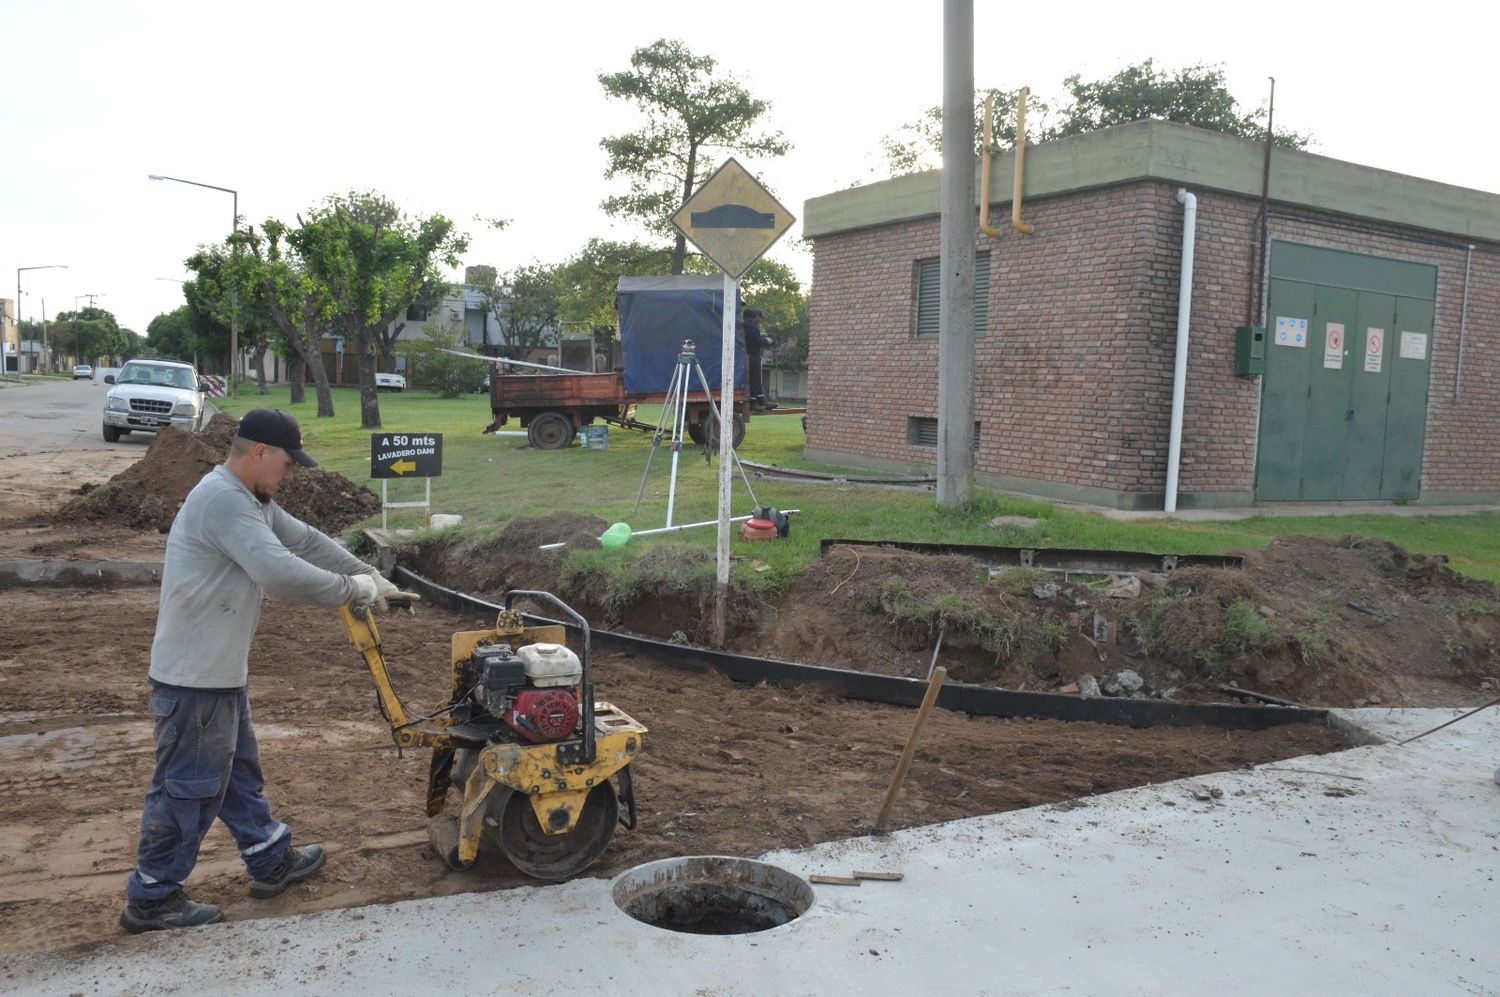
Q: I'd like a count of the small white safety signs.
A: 4